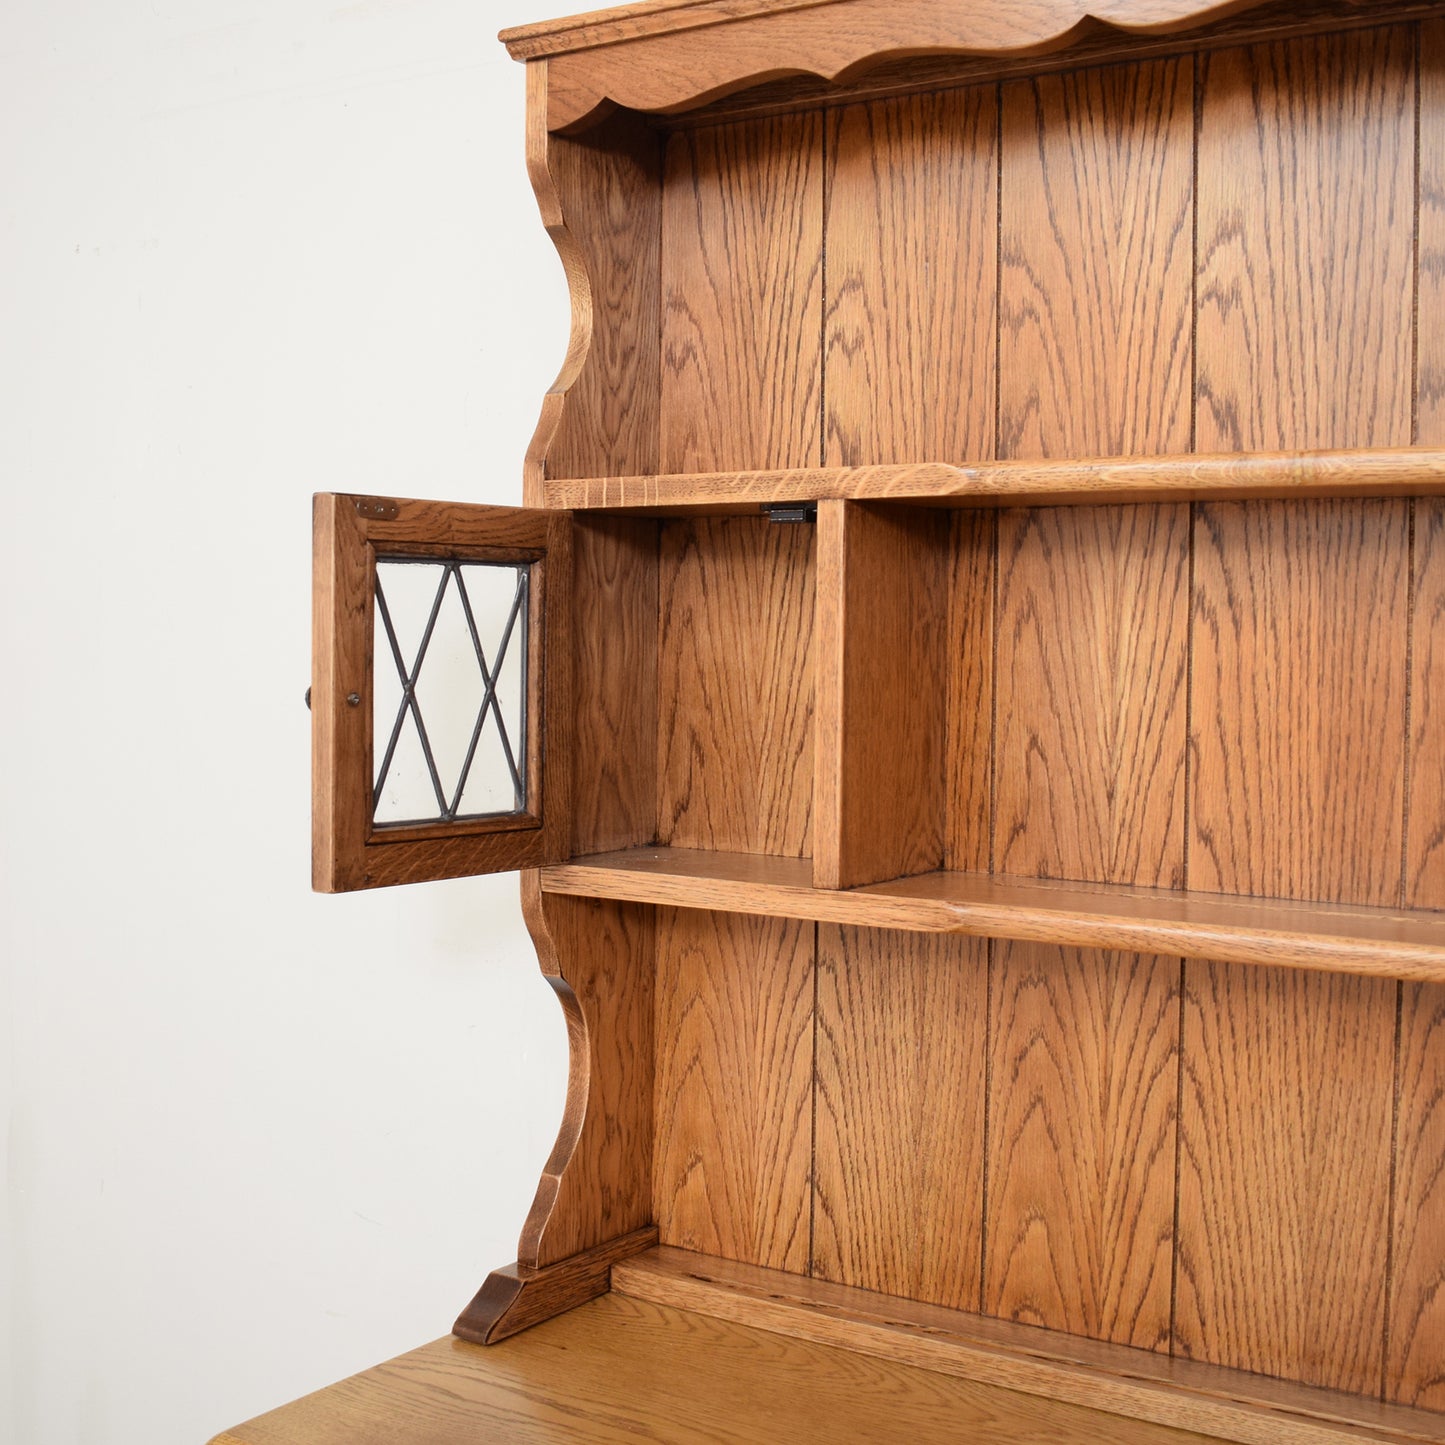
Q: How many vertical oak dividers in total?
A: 1